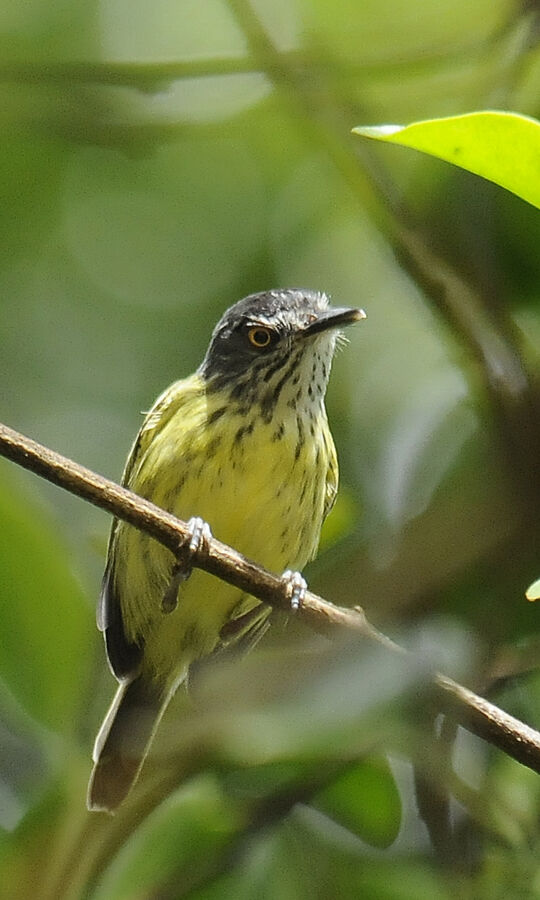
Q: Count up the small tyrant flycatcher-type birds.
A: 1